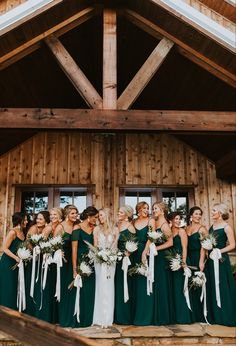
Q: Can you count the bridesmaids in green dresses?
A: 11